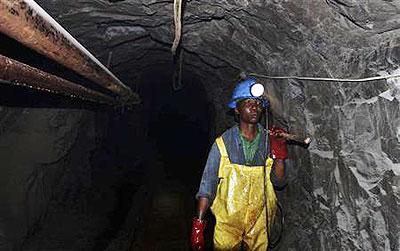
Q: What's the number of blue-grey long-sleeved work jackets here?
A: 1